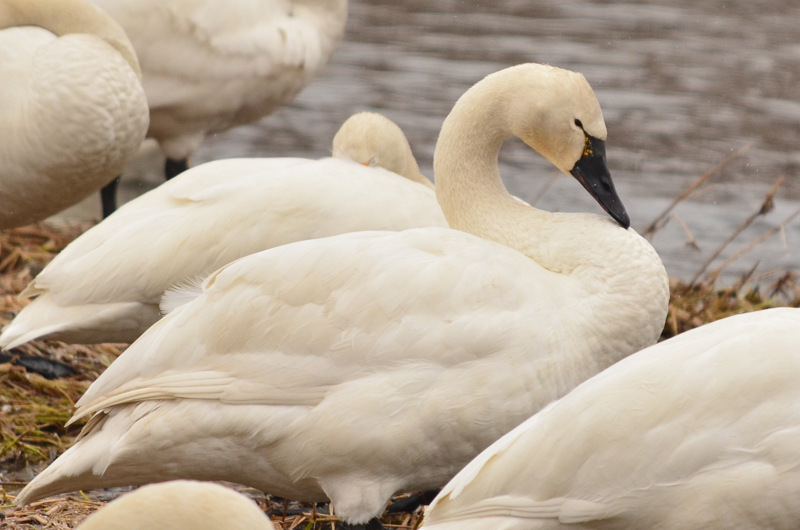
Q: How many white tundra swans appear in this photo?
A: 6